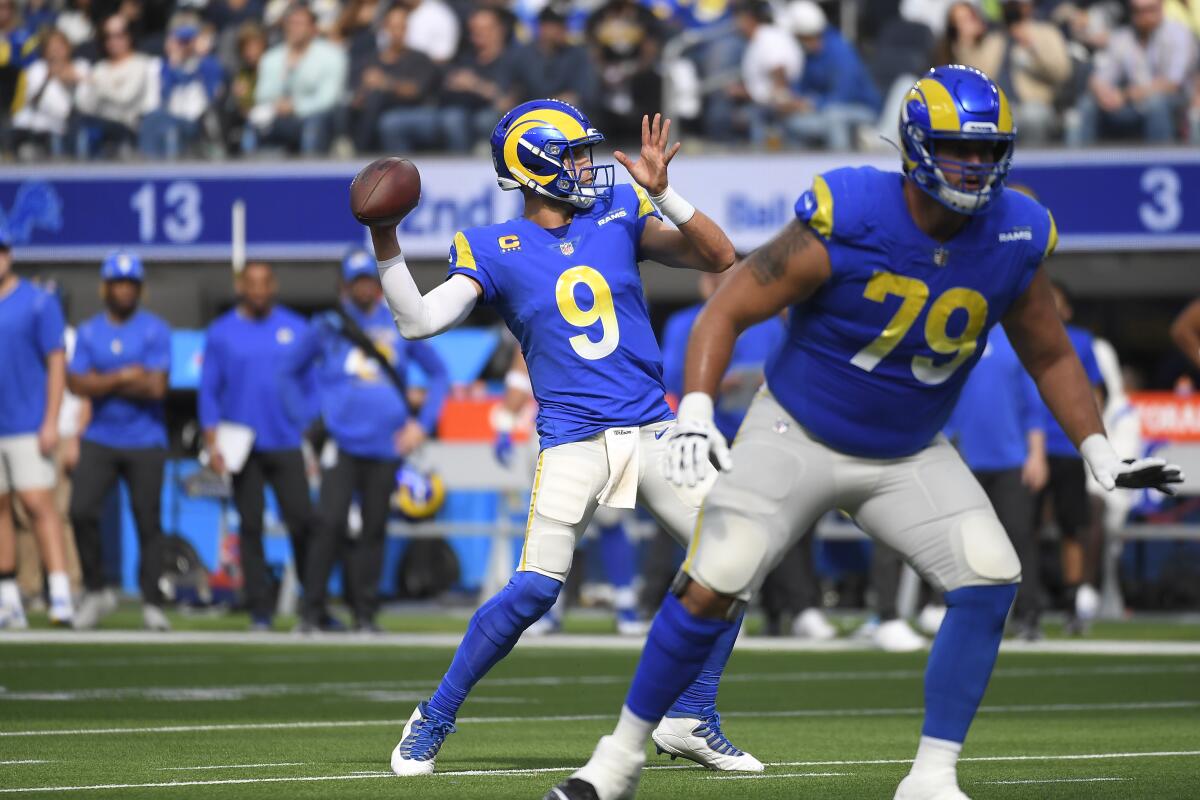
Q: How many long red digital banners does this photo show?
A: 0